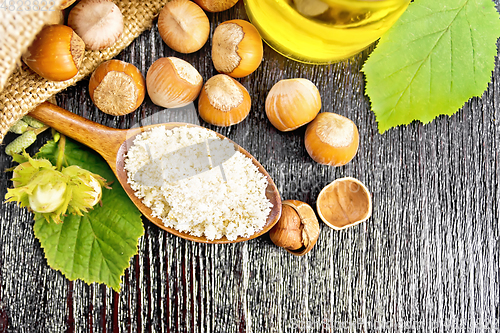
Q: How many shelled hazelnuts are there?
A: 1